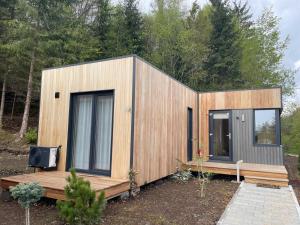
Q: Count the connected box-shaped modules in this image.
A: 2